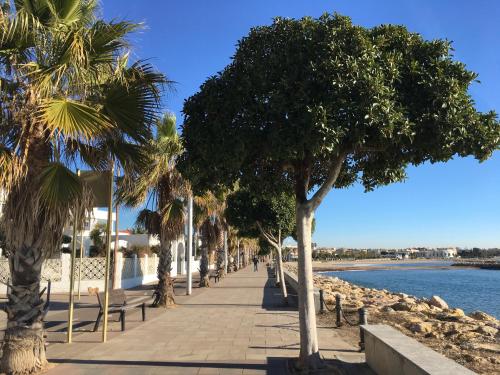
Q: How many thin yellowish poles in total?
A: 3